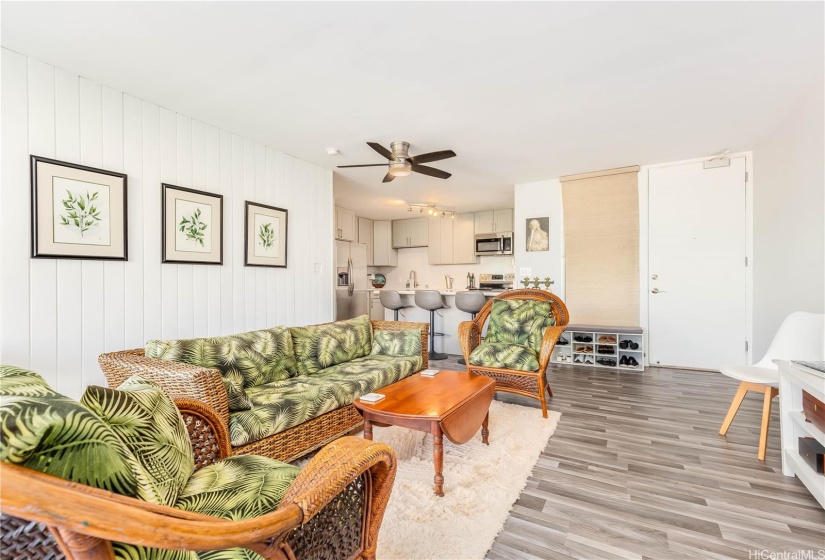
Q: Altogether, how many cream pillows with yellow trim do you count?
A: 0